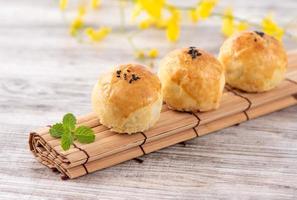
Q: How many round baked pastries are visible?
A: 3